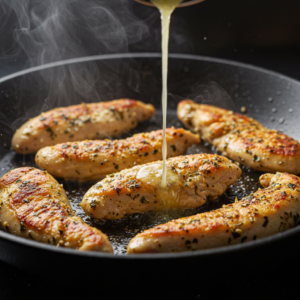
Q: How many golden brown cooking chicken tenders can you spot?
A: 6